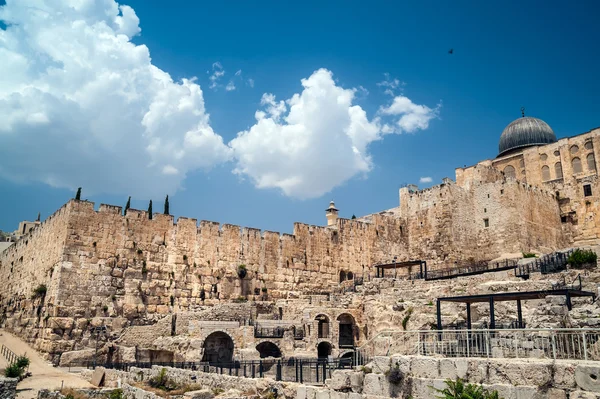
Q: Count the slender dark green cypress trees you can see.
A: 4